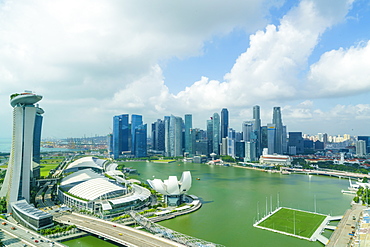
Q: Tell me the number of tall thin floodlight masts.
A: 6